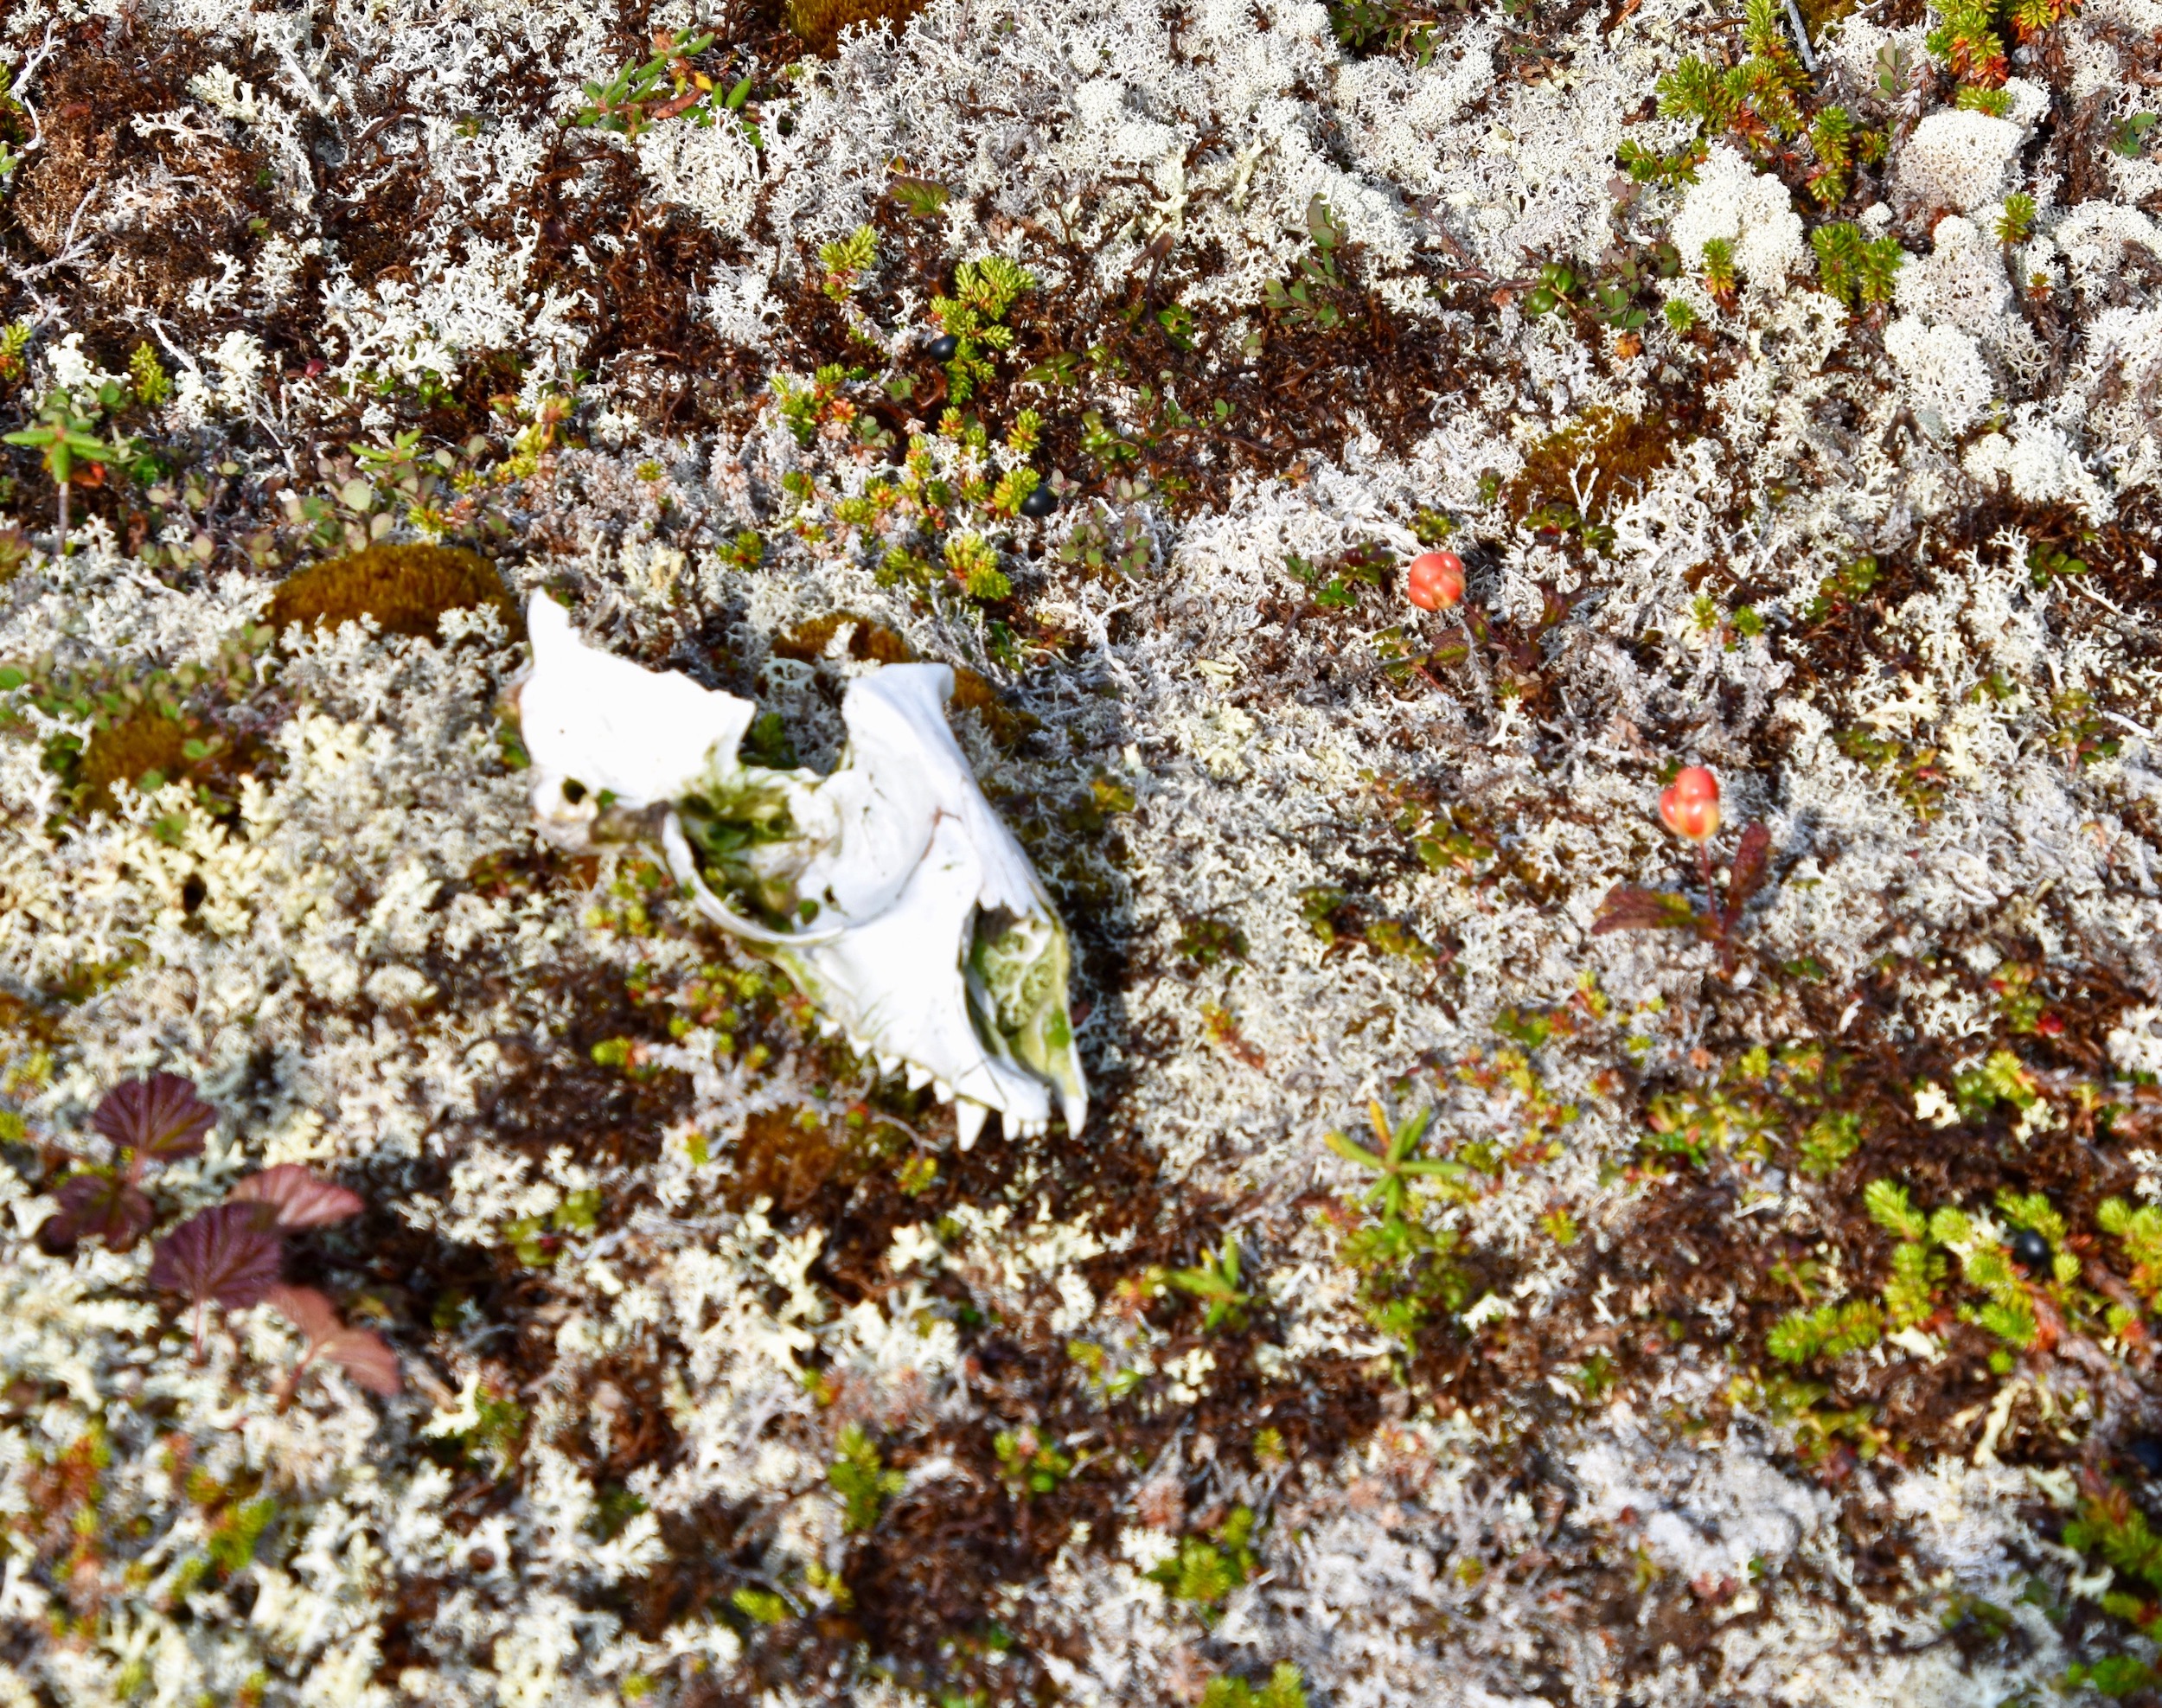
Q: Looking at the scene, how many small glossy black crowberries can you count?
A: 3